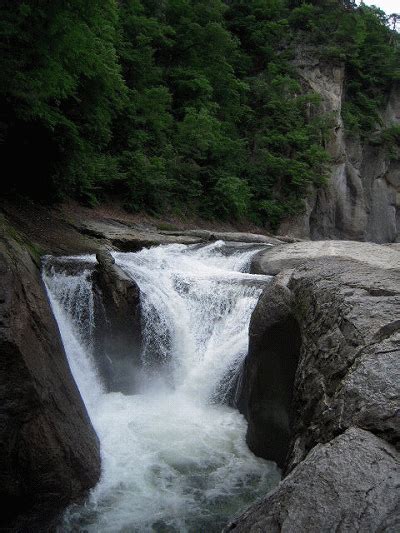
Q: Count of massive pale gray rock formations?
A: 2